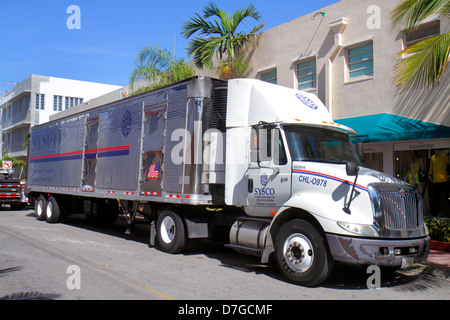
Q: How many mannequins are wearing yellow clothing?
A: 2